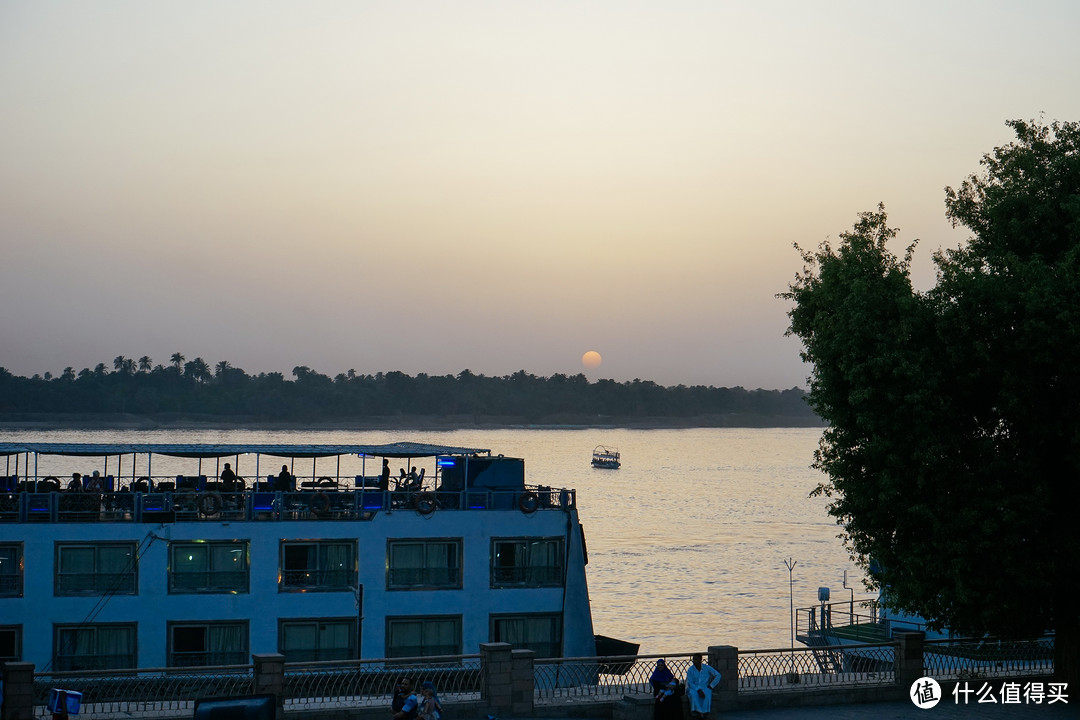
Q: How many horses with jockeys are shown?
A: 0